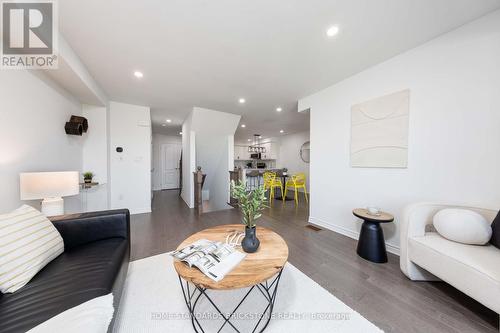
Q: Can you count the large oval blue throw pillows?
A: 0